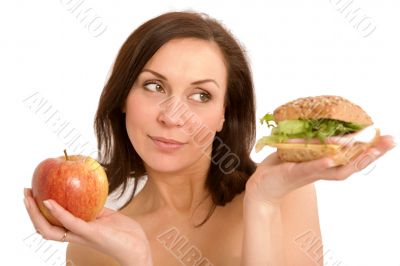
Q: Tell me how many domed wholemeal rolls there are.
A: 1